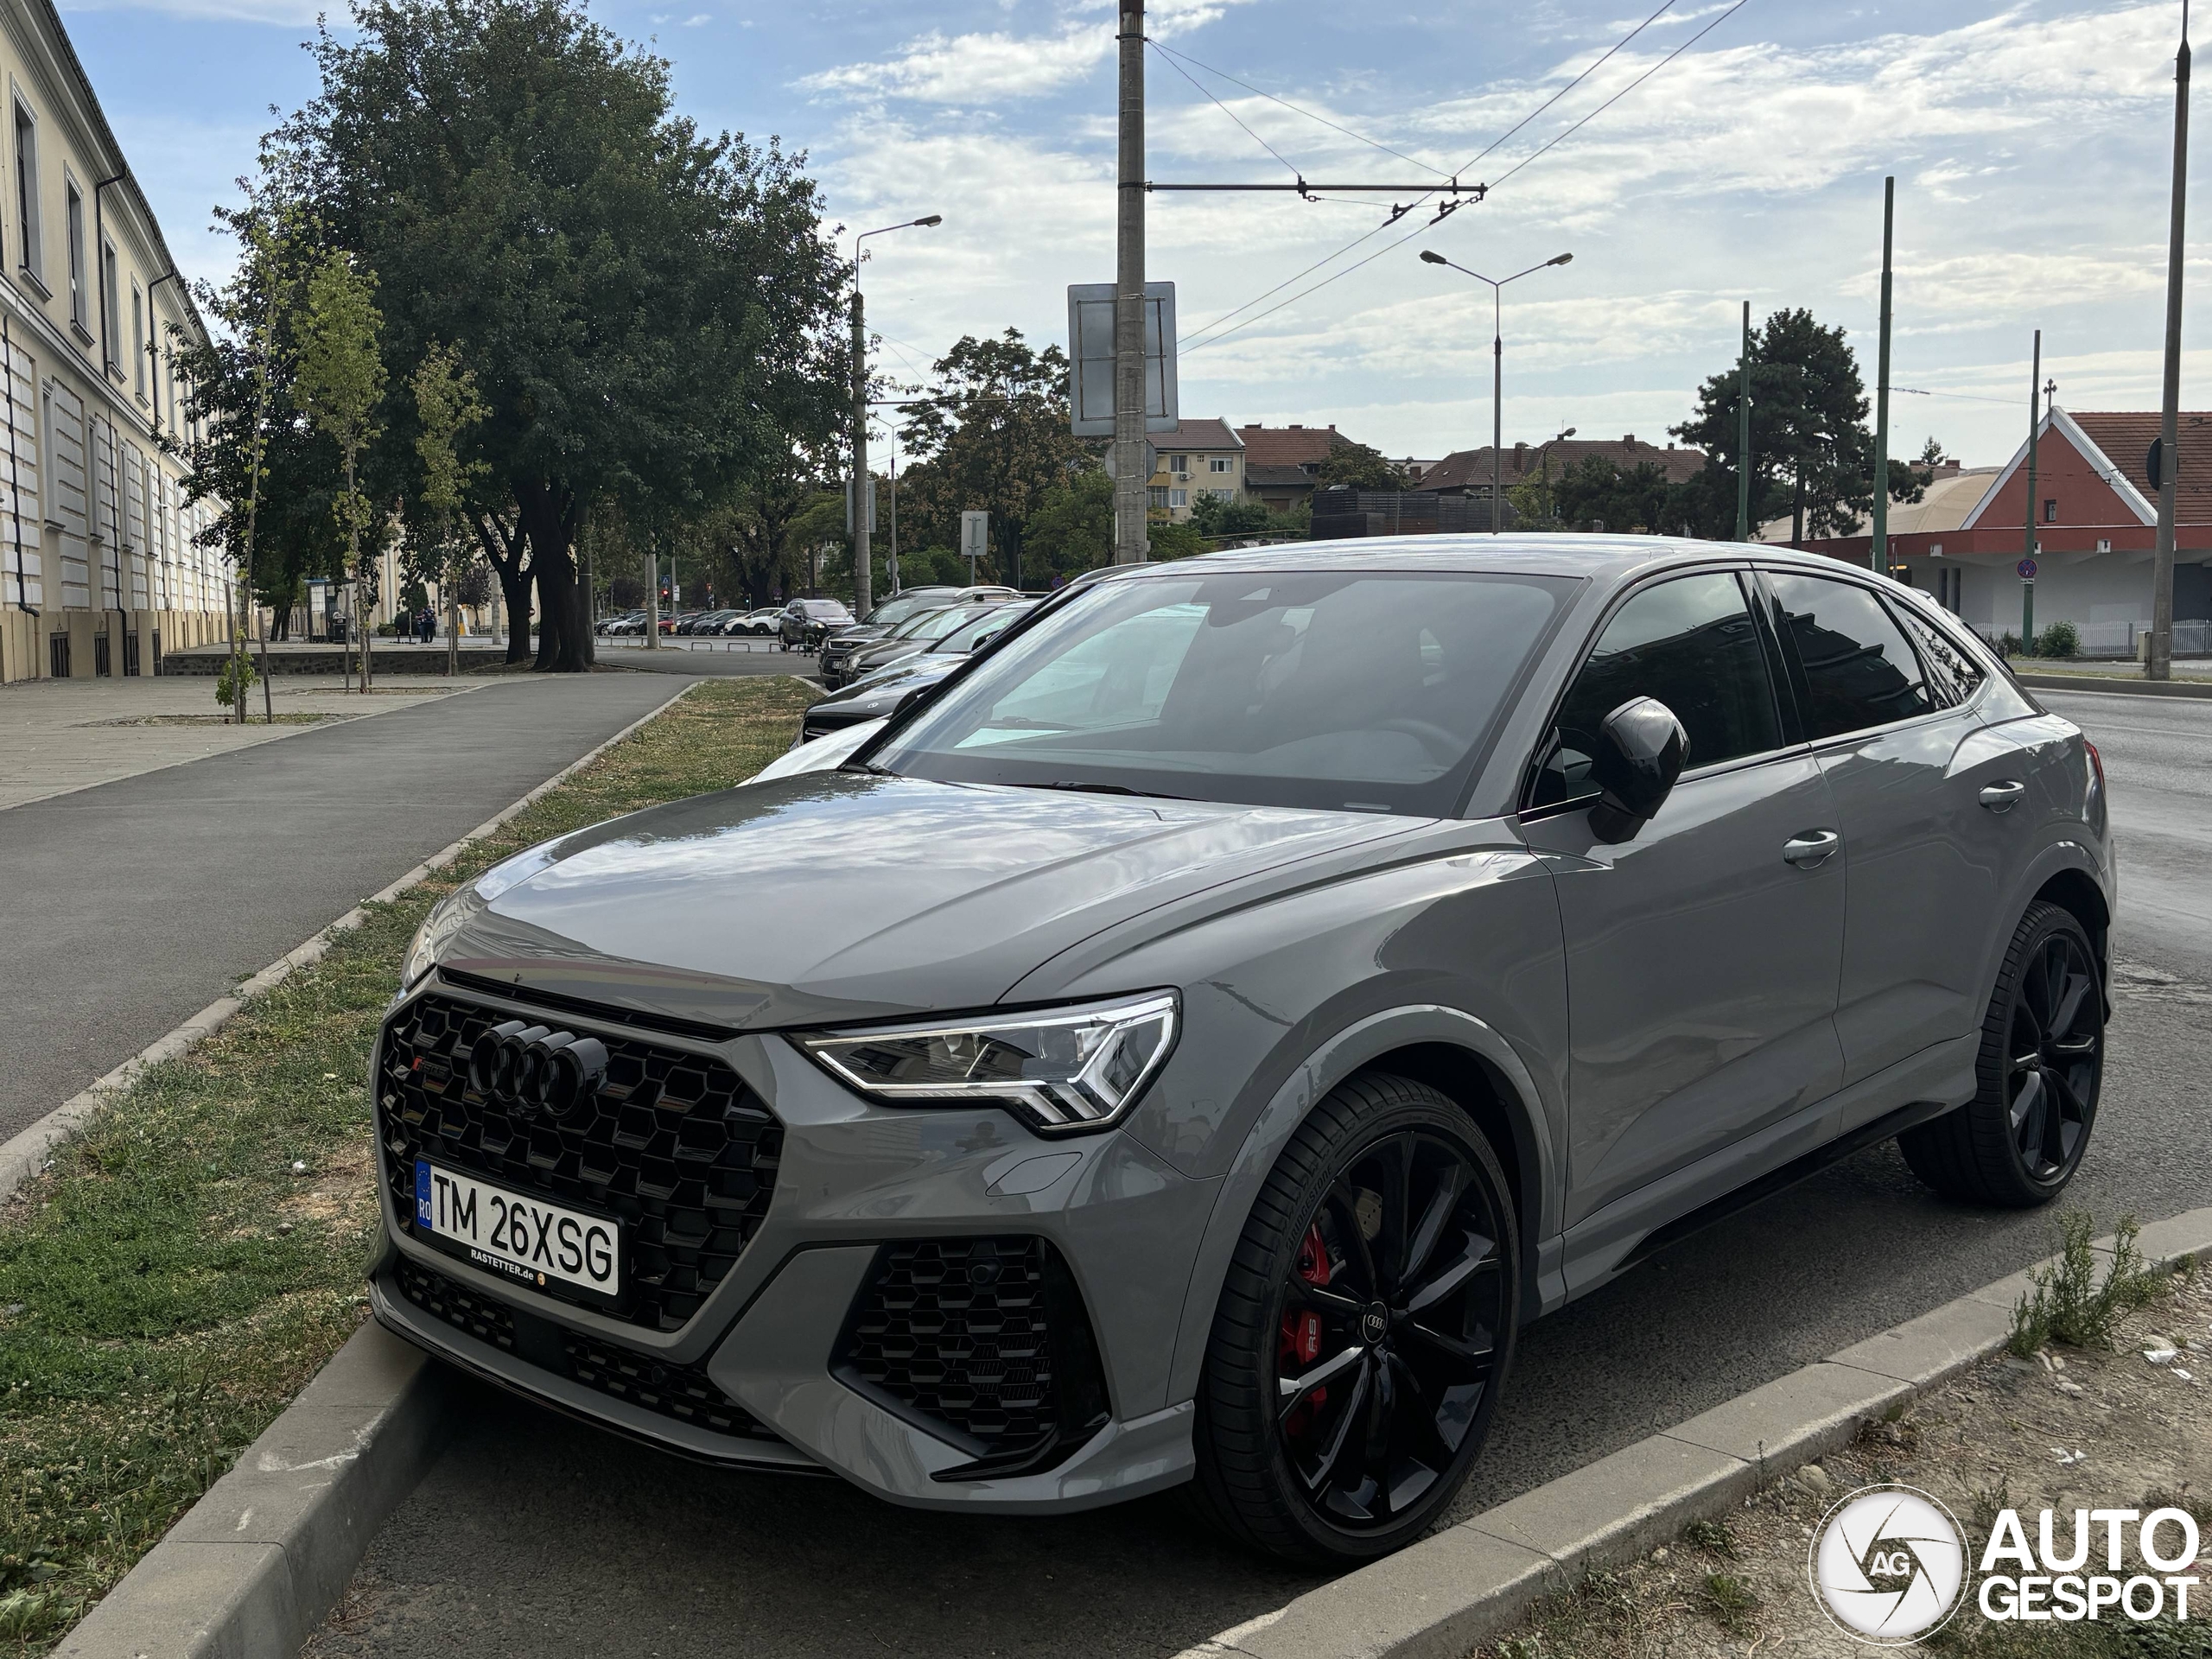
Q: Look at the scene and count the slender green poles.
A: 3